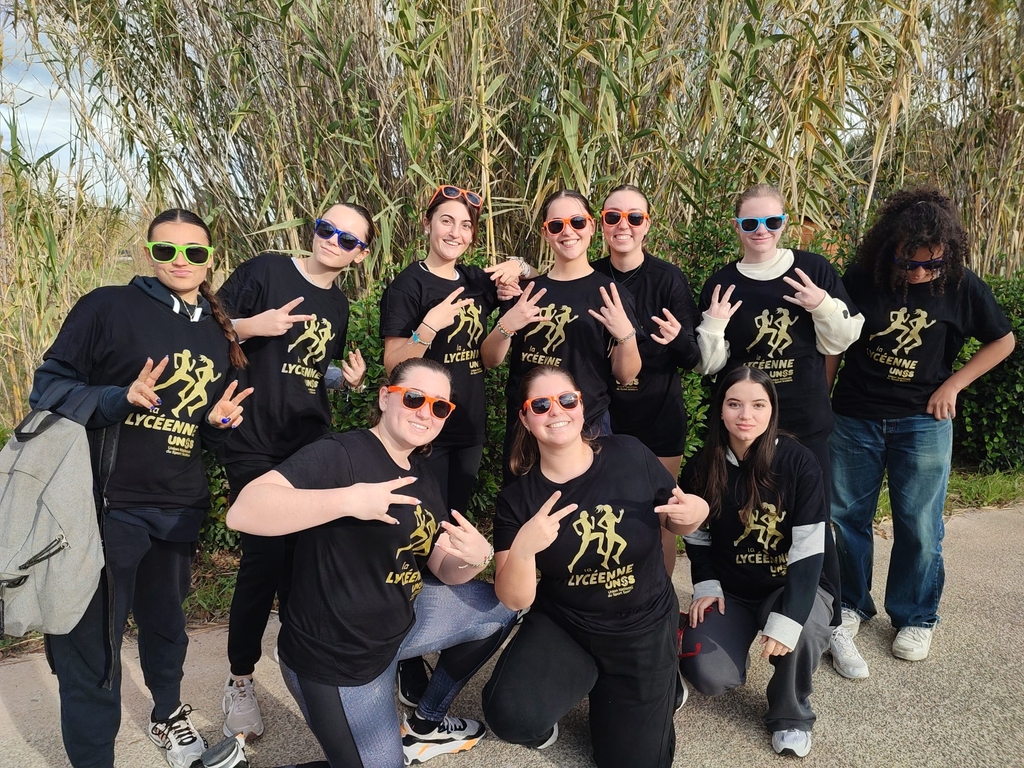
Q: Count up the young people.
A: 10